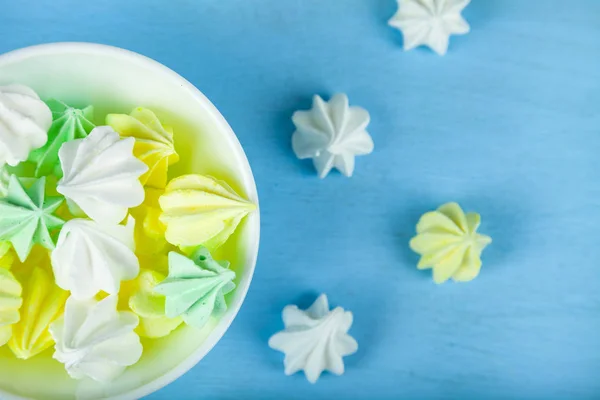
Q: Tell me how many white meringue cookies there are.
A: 7